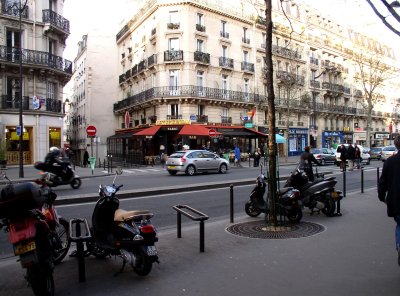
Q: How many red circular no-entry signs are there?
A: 2